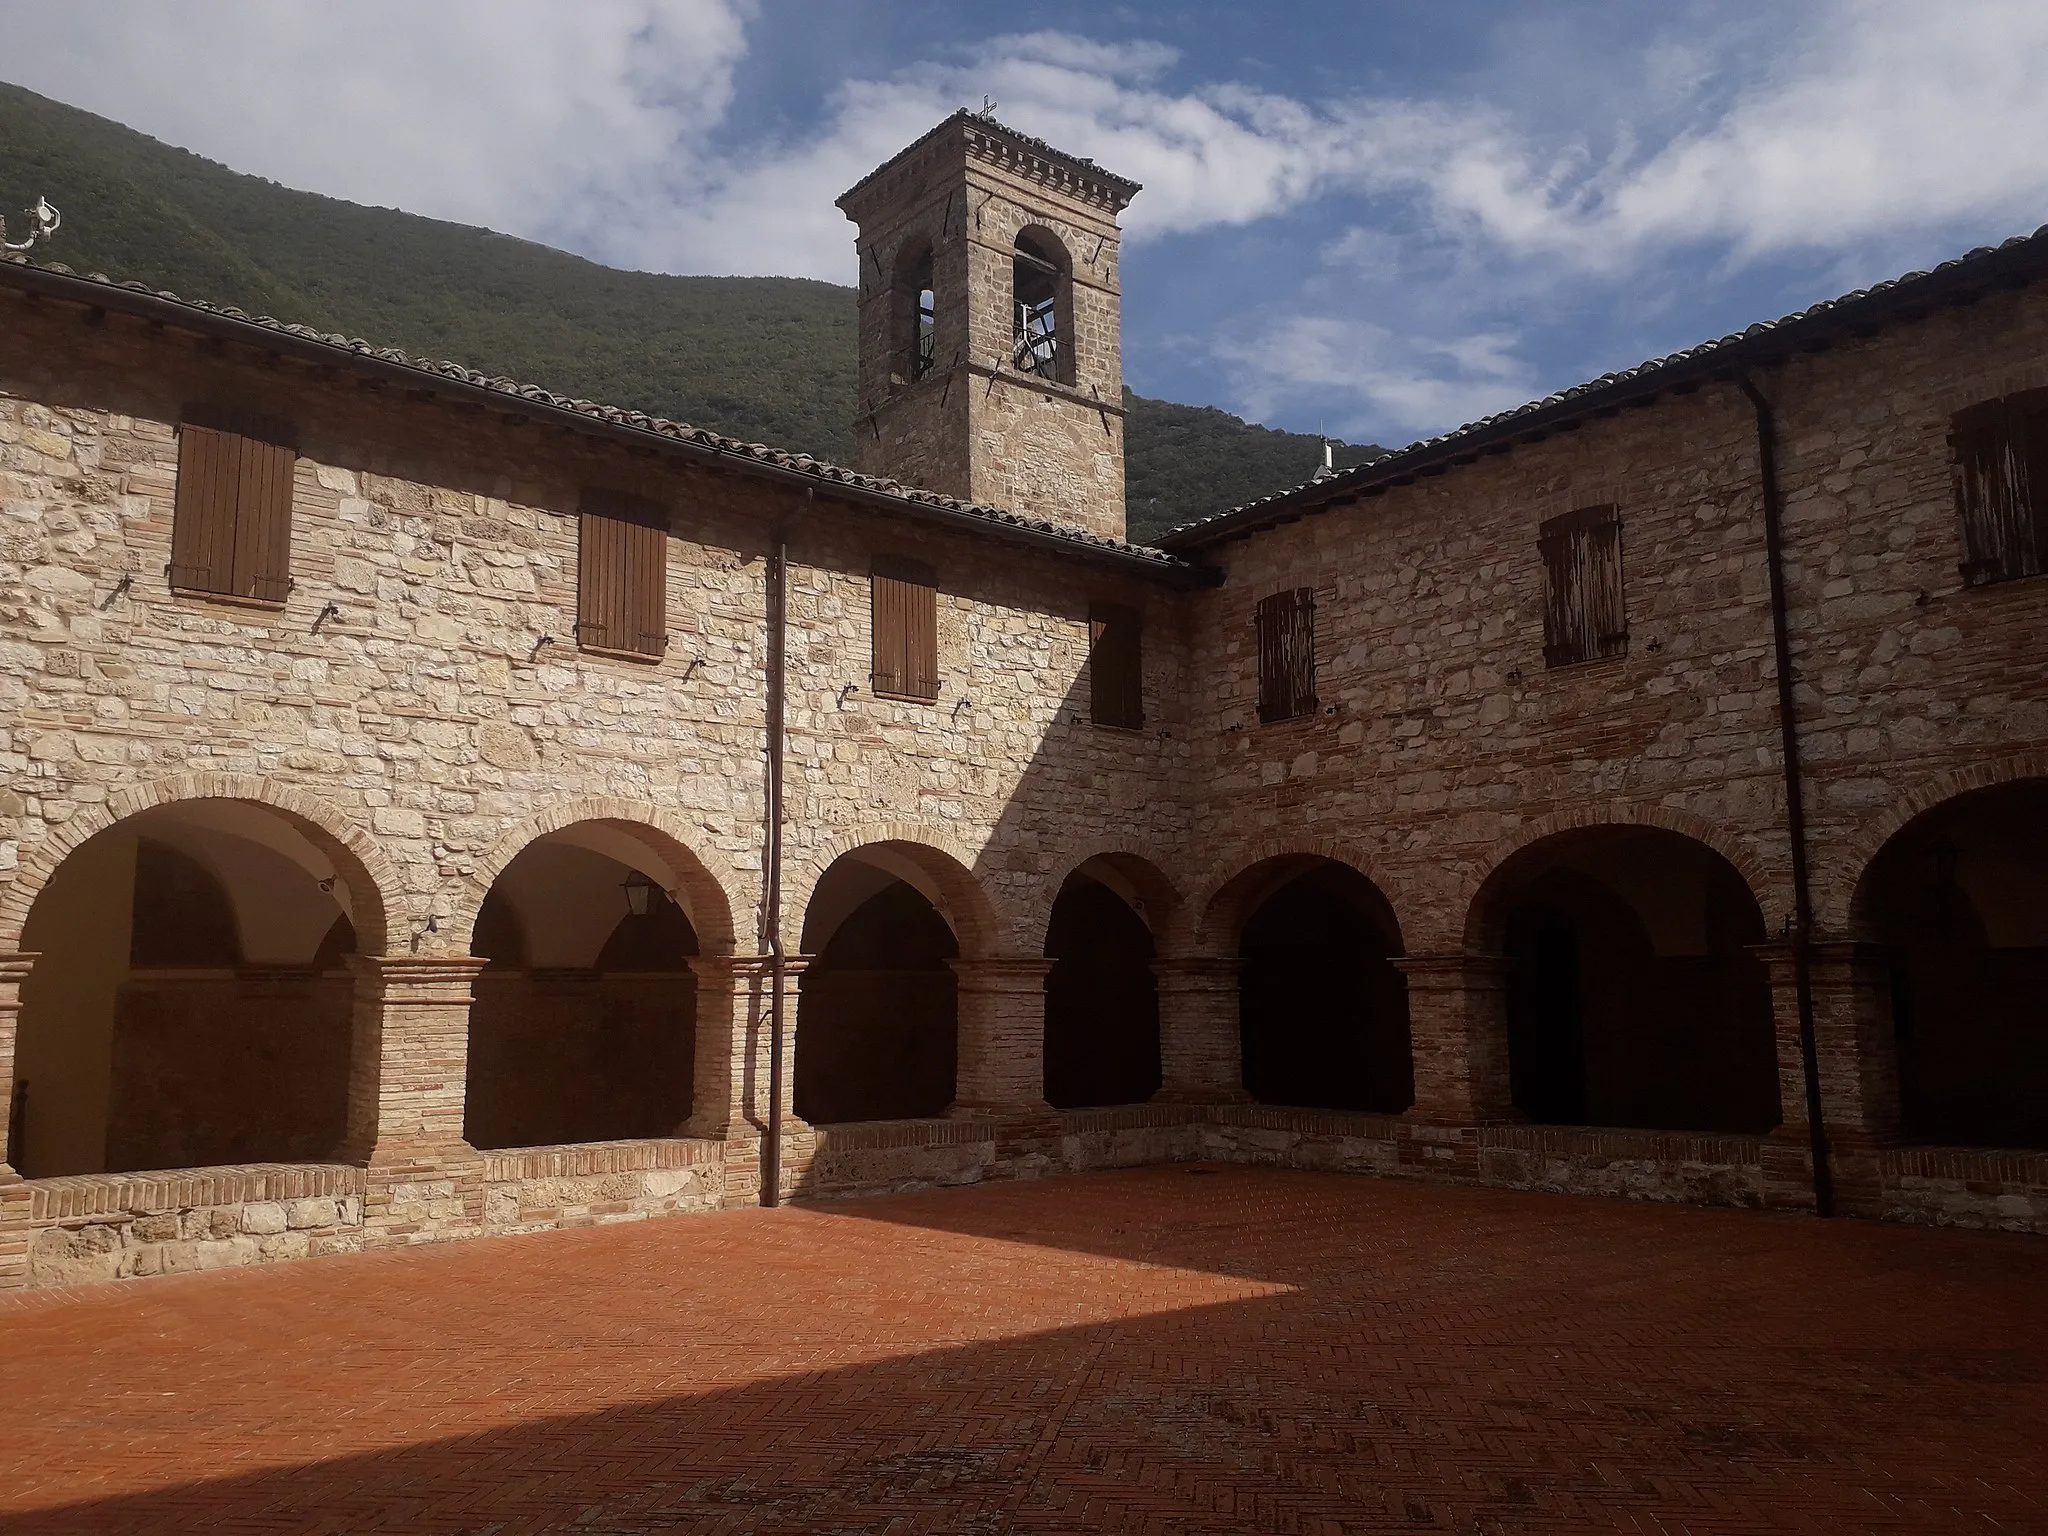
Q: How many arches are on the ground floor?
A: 7